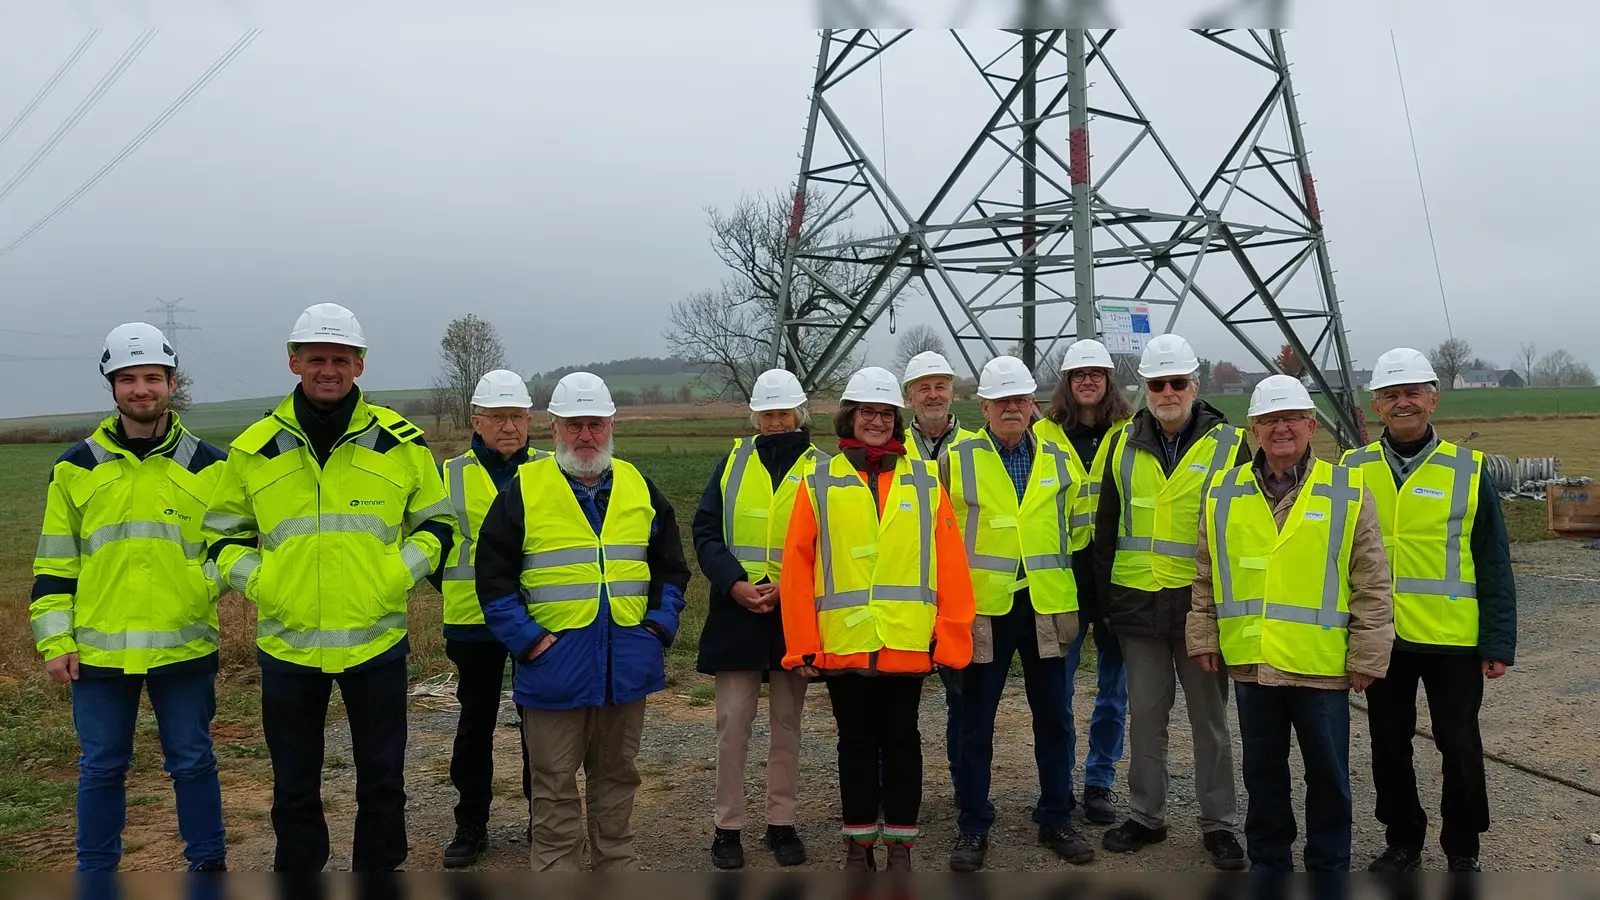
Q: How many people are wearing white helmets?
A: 12